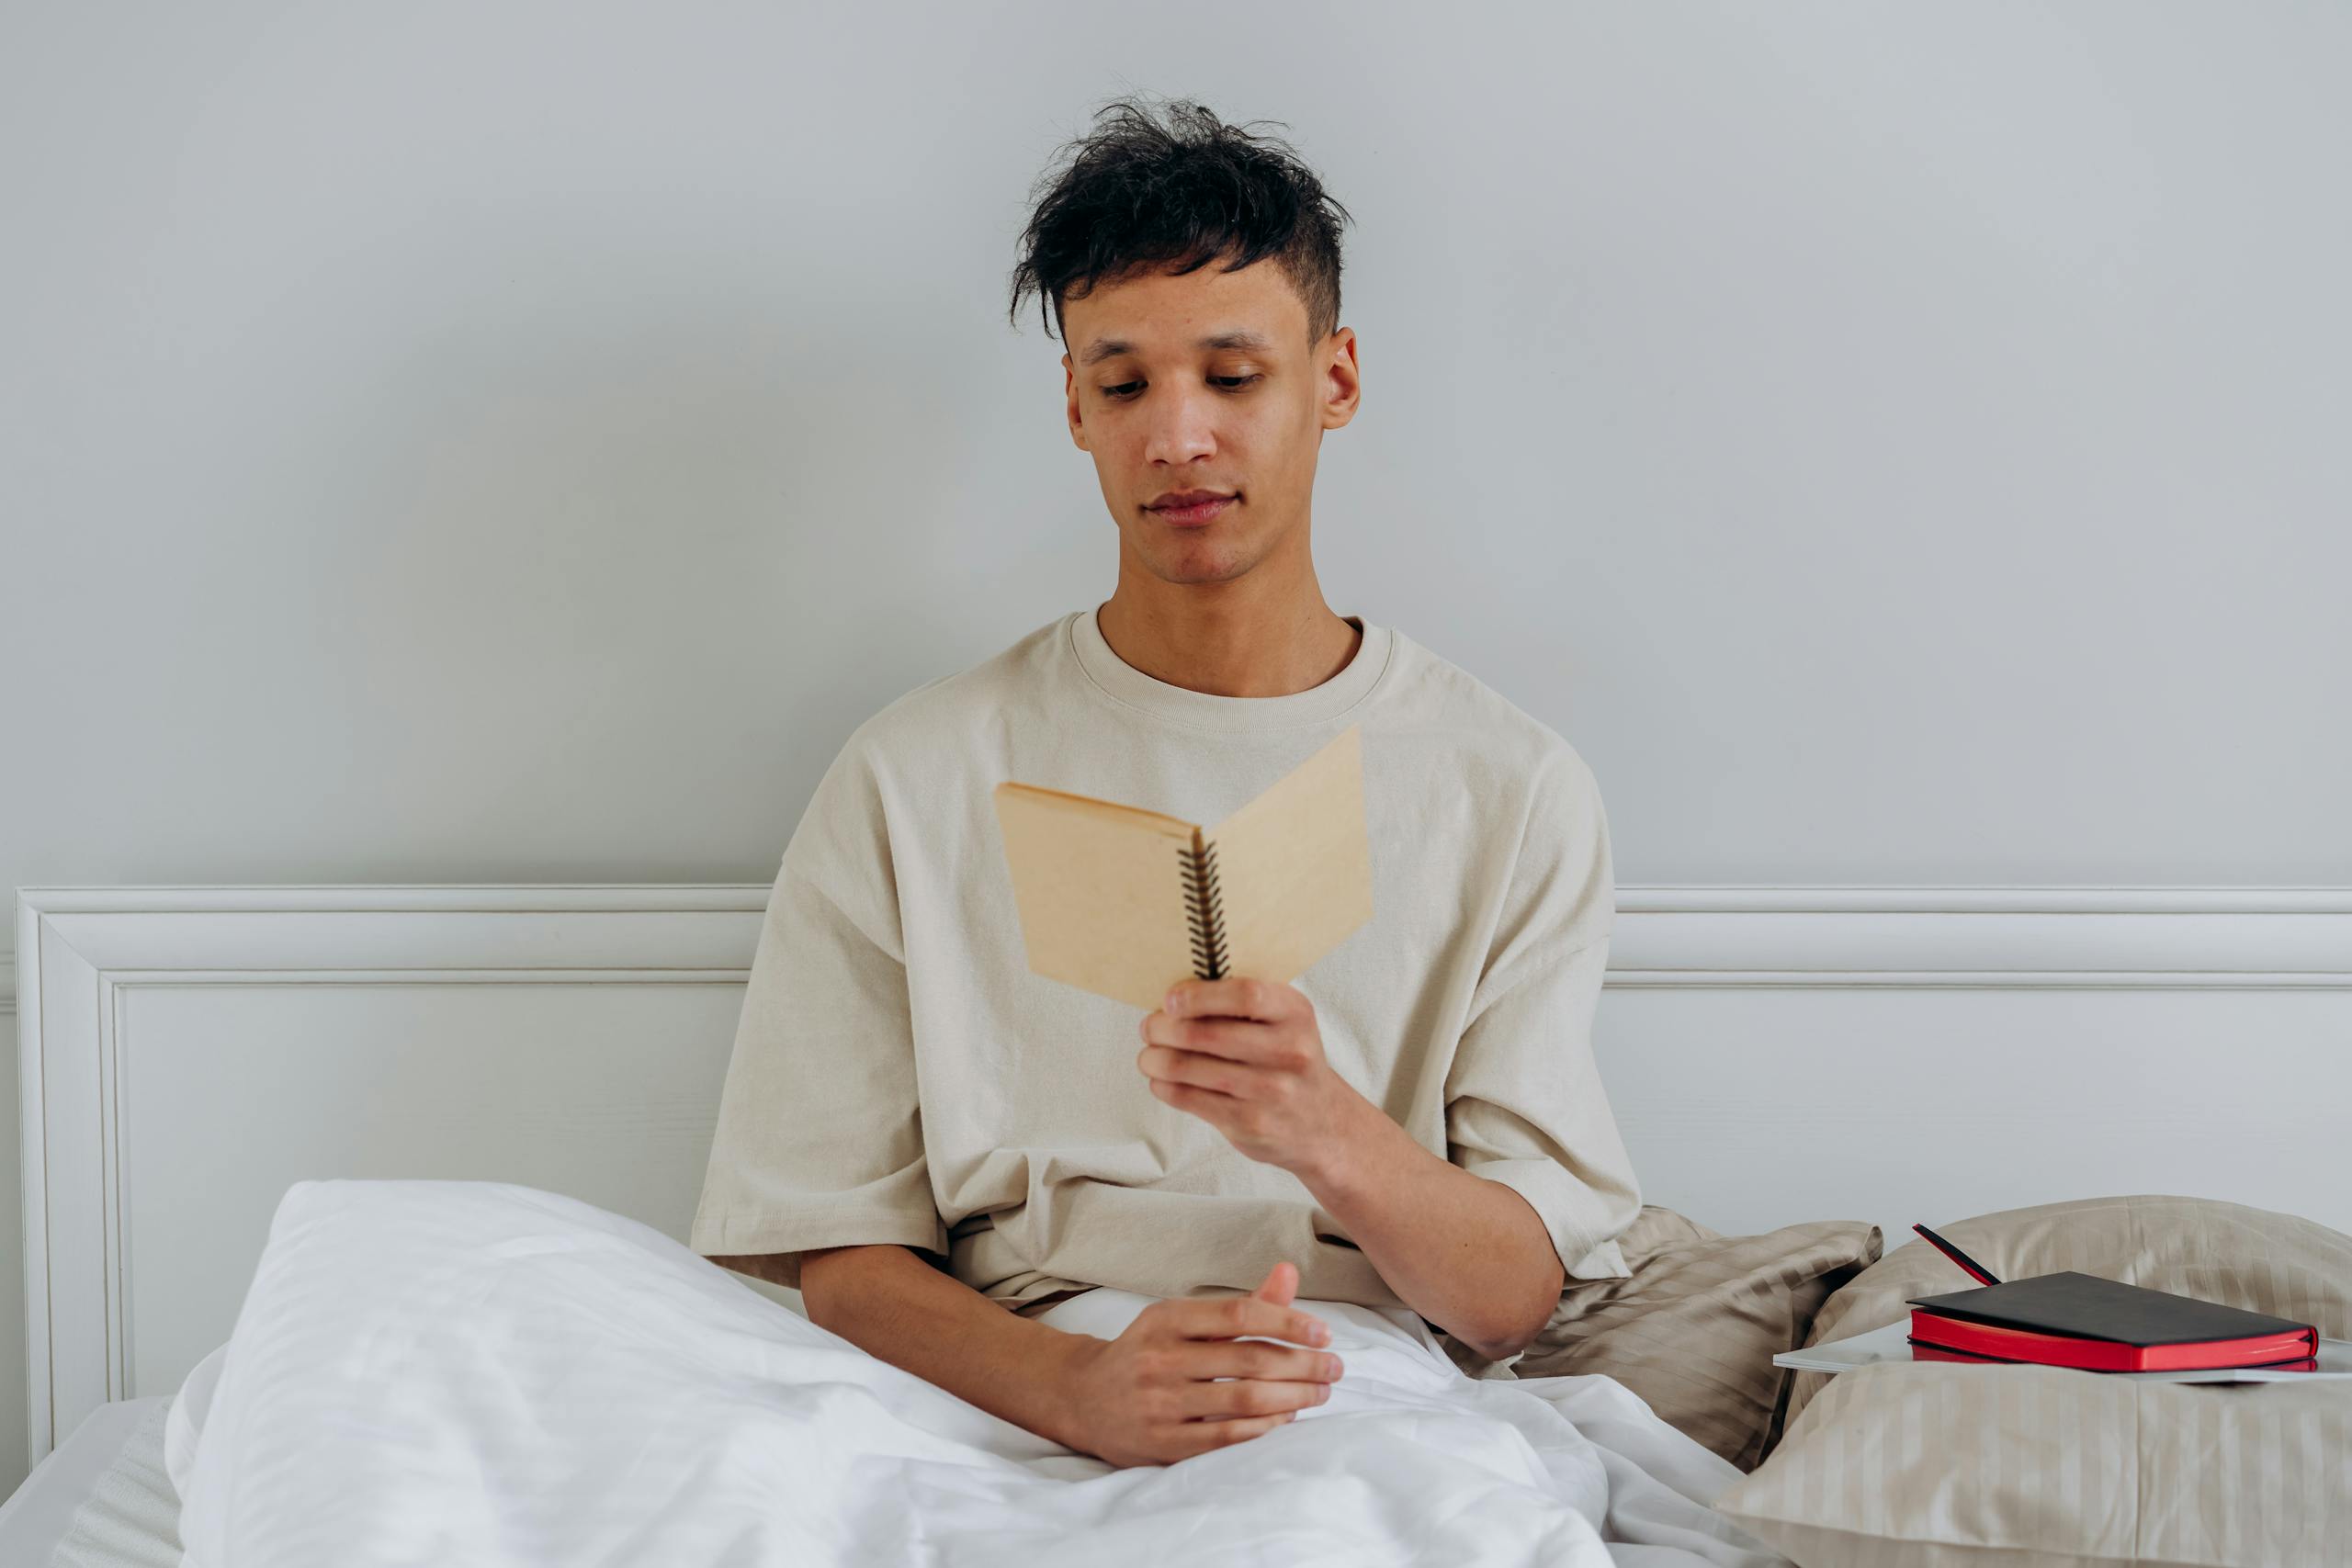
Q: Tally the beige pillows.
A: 3